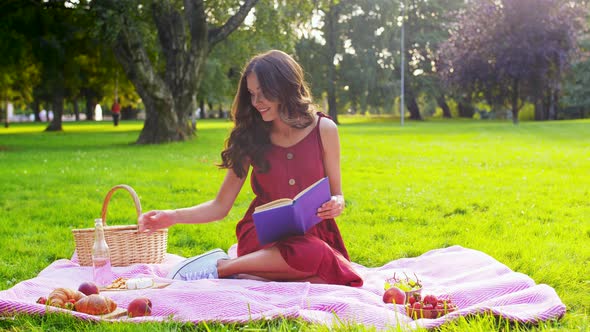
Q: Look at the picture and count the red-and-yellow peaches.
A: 3